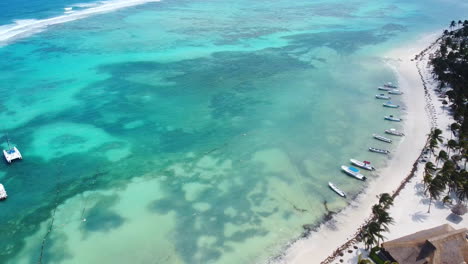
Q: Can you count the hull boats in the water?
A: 12